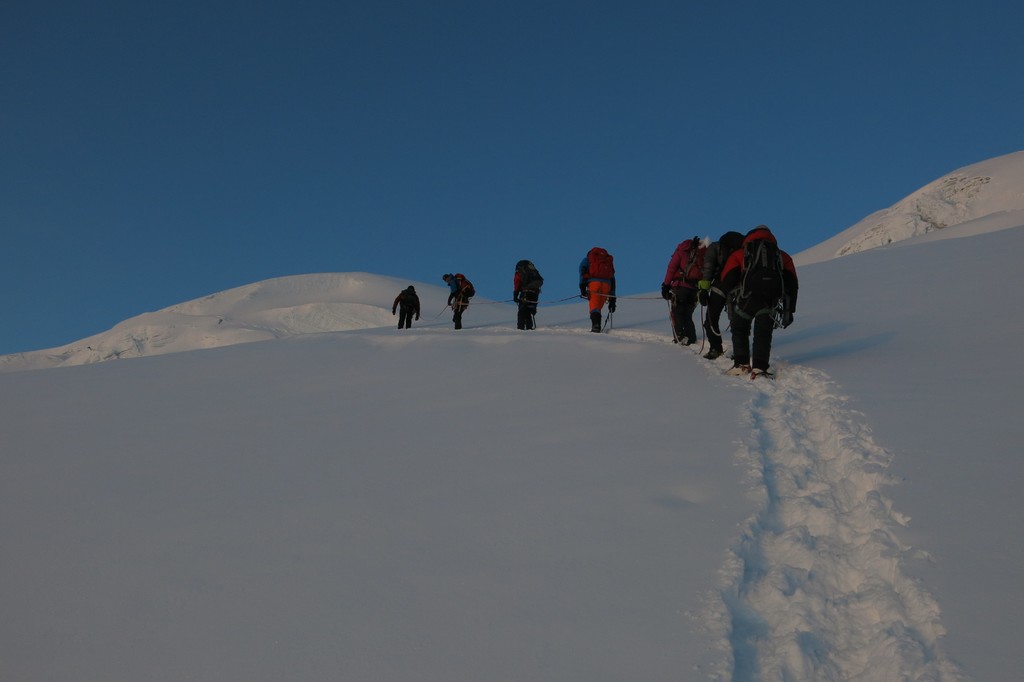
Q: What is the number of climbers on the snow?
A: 7